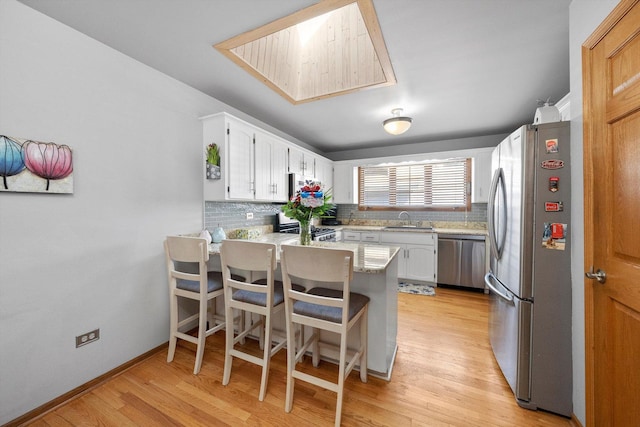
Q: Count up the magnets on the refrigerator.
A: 5